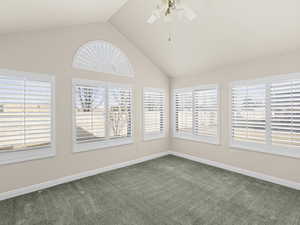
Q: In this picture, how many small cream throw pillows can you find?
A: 0